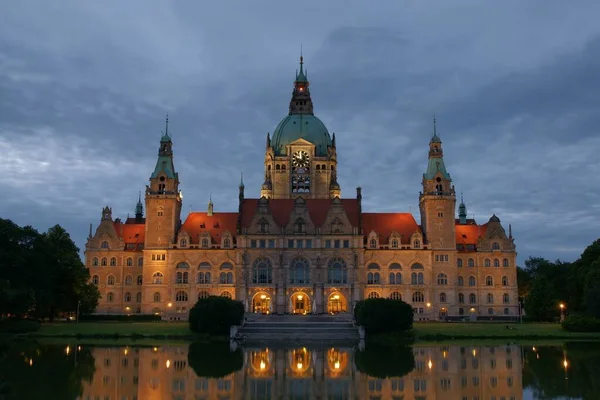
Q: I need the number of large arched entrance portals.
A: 3